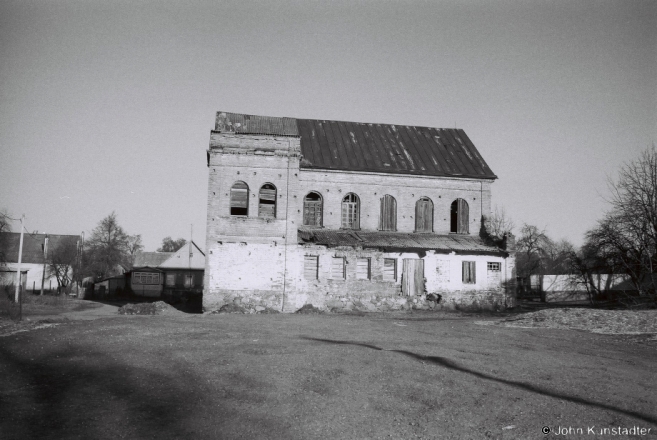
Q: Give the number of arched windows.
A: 7